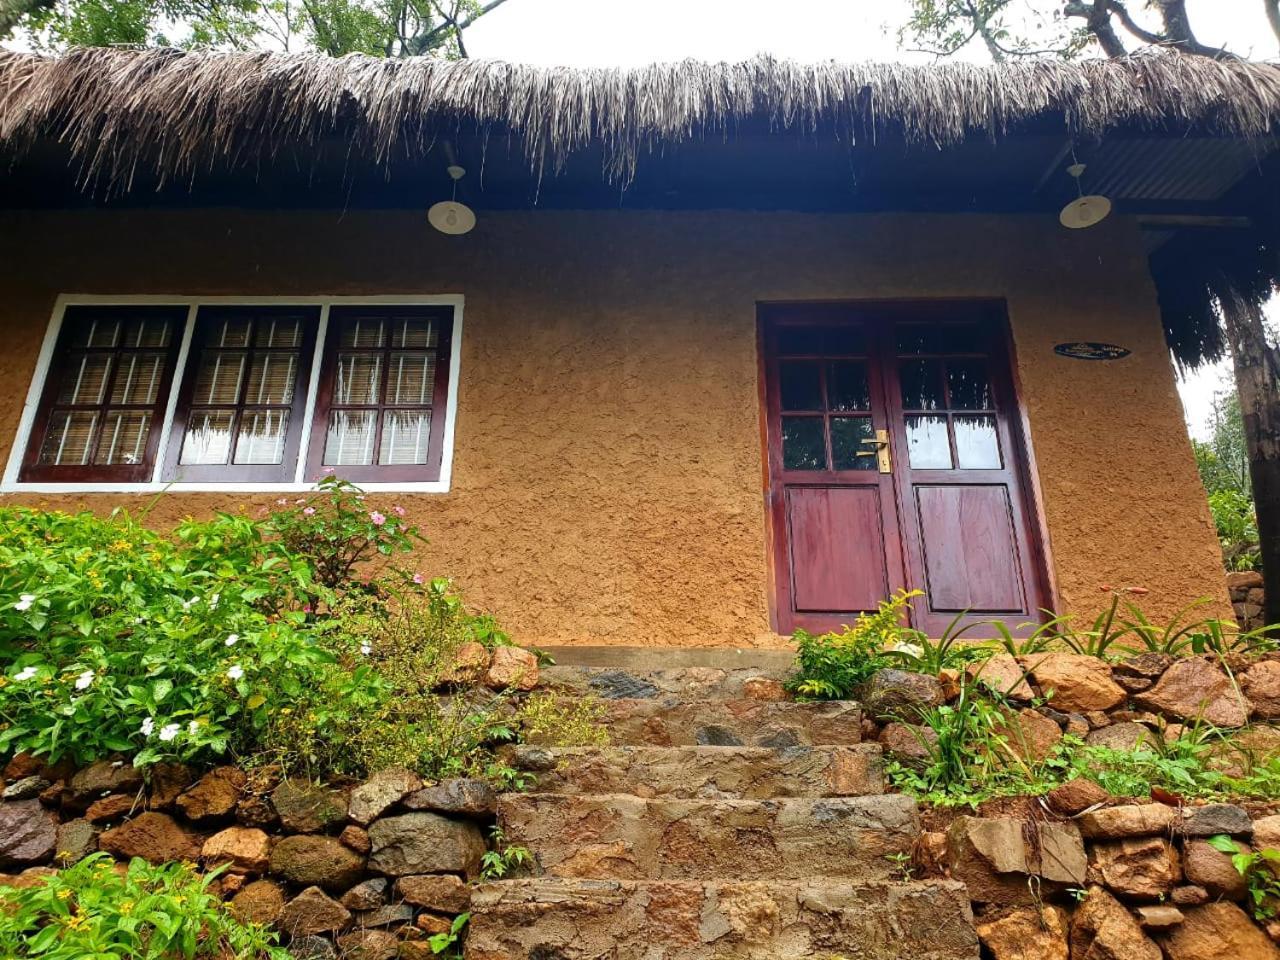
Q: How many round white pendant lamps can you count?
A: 2